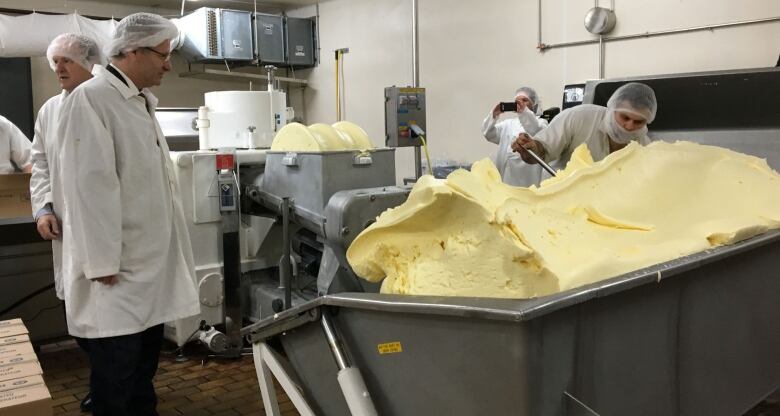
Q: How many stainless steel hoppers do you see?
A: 2